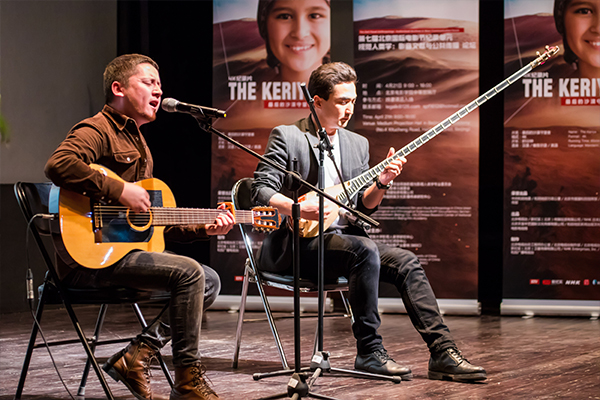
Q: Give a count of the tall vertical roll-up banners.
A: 3